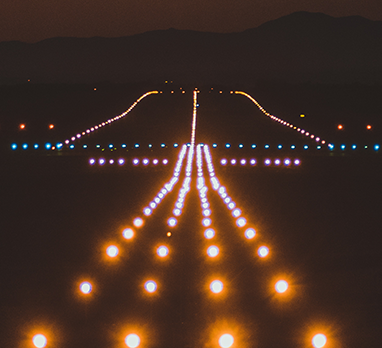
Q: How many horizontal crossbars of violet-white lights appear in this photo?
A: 2